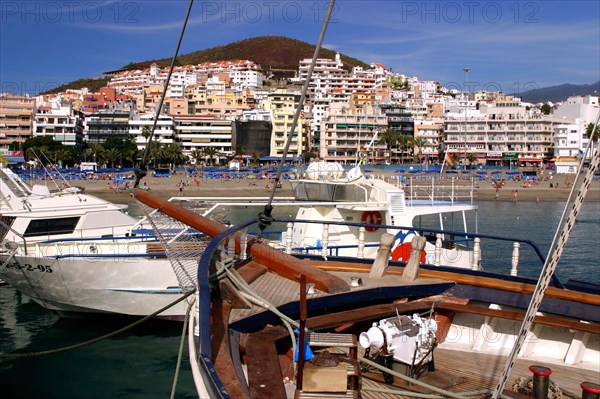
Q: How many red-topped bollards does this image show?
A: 2